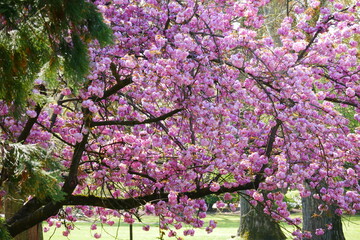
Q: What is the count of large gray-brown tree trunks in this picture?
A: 2